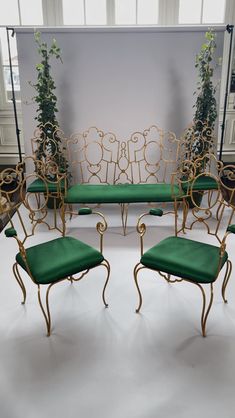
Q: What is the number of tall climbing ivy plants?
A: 2